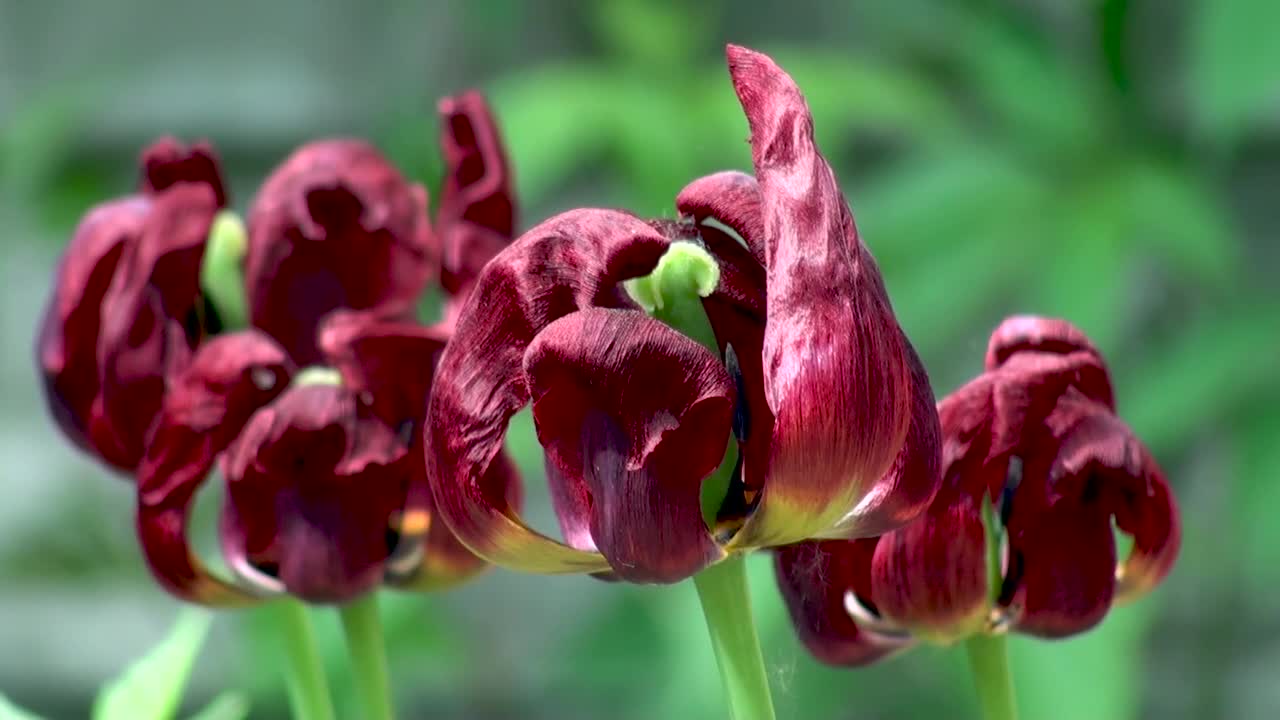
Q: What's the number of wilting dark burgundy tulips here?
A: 4